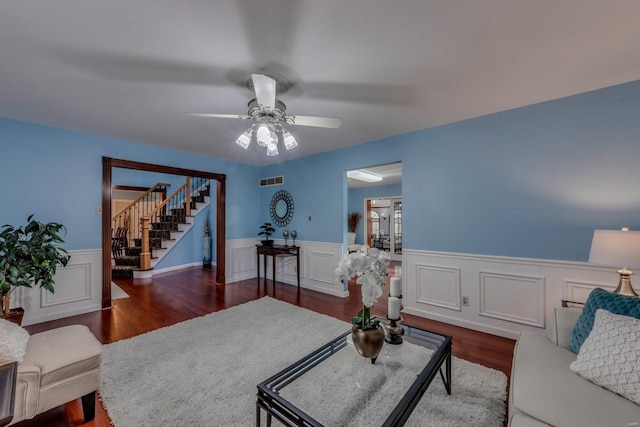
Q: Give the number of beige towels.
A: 0